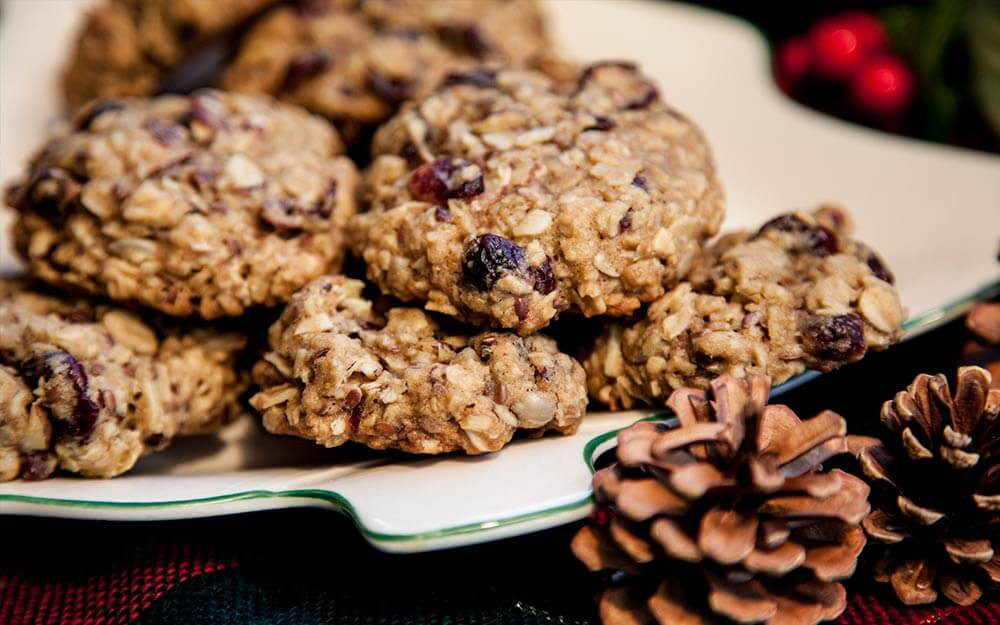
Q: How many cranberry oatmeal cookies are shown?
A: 7